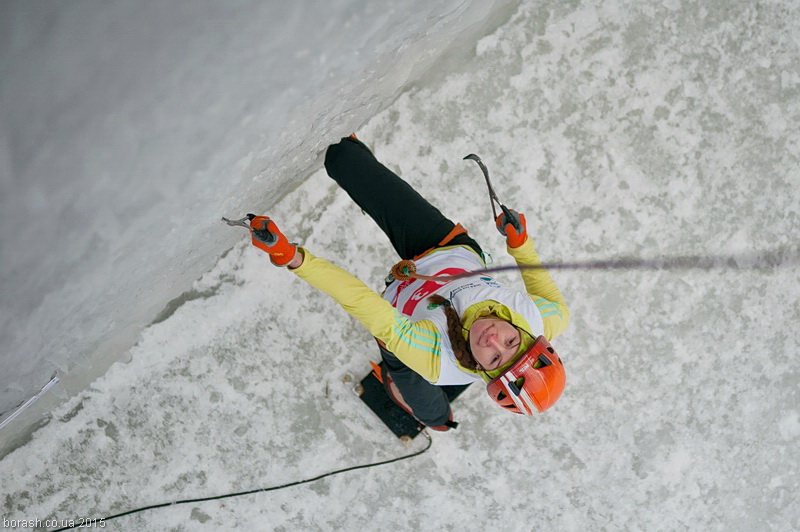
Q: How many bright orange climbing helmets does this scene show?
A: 1